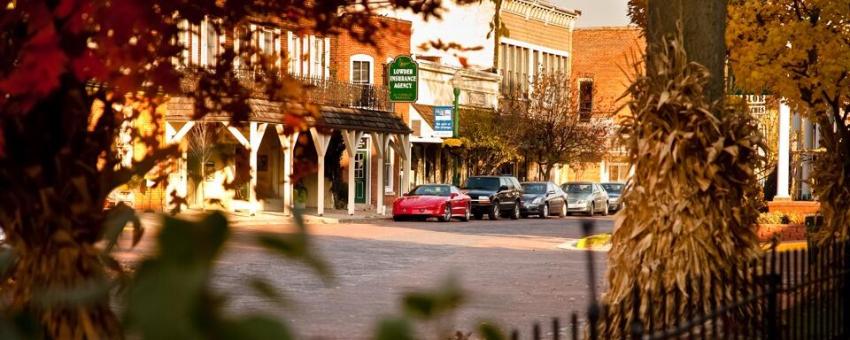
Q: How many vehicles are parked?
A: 5